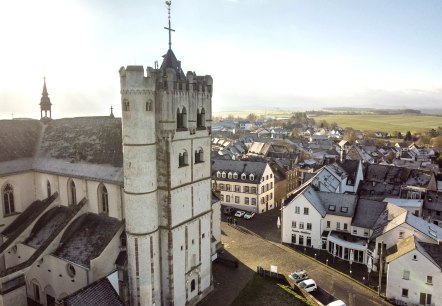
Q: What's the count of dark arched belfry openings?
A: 4